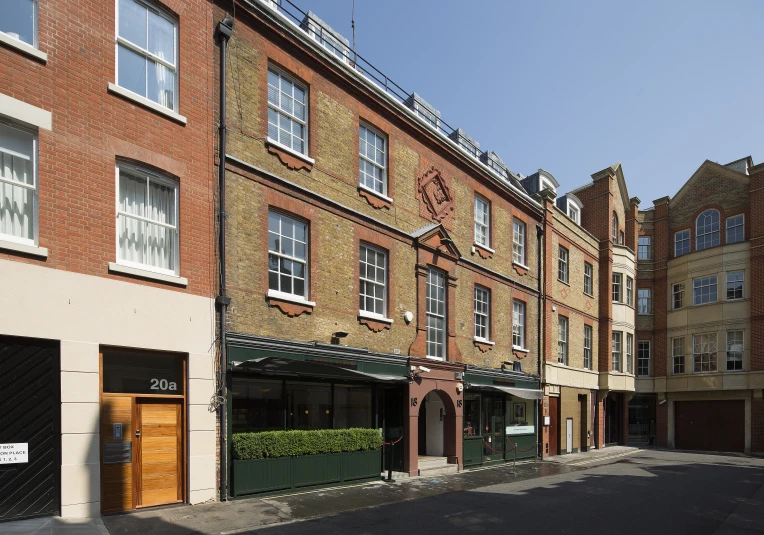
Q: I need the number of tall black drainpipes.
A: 2